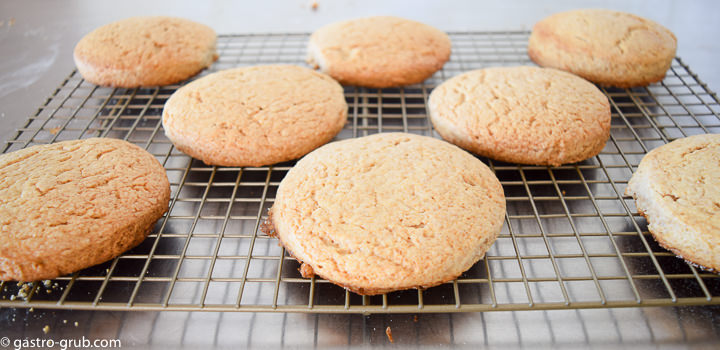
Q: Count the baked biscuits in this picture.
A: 8